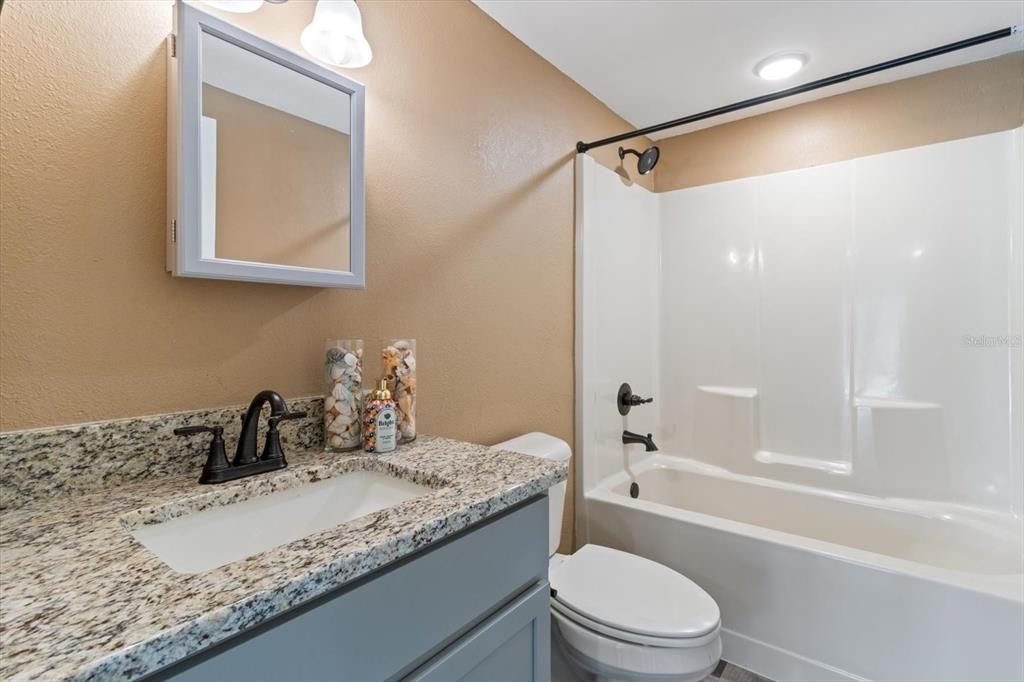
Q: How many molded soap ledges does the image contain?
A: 3